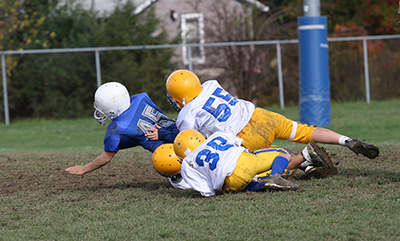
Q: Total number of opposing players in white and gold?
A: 3